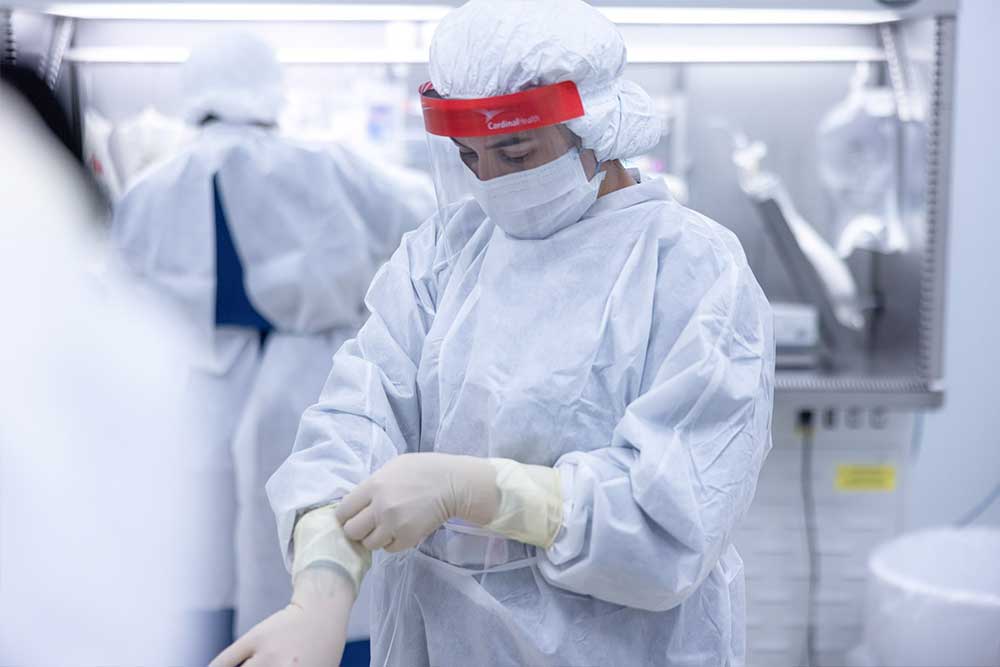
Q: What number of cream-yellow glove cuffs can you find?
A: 2